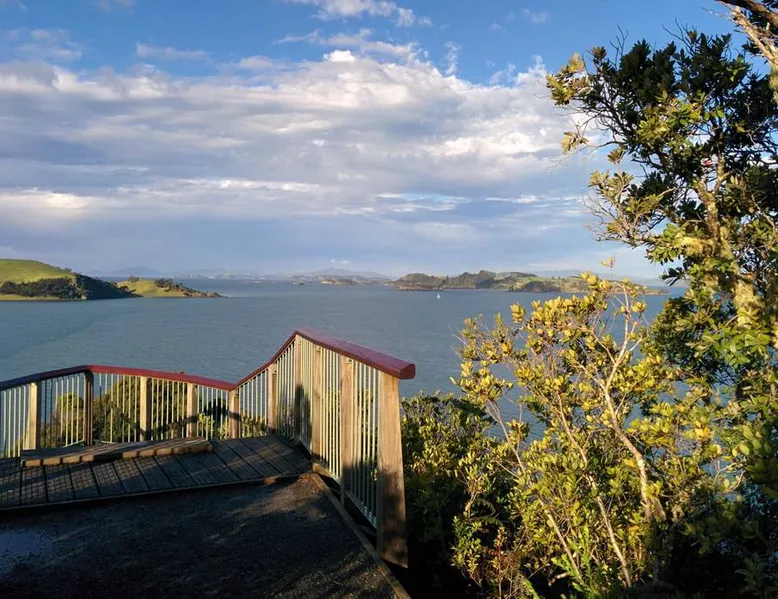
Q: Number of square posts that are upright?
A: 10